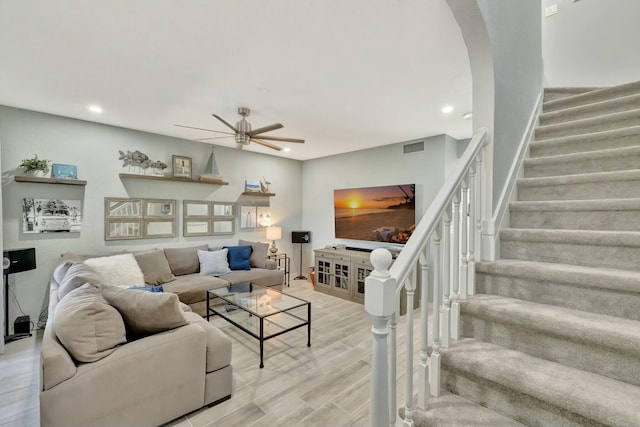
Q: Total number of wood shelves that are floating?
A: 3